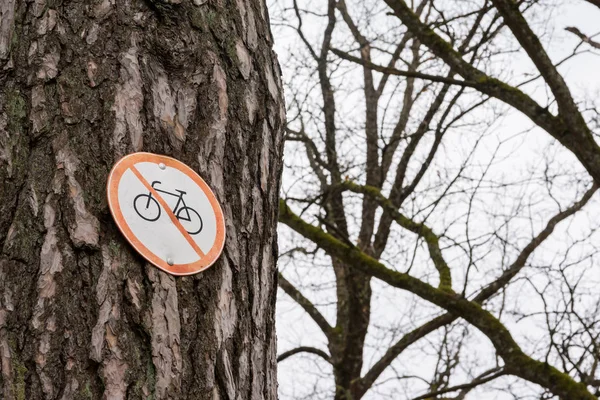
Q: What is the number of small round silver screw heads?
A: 2